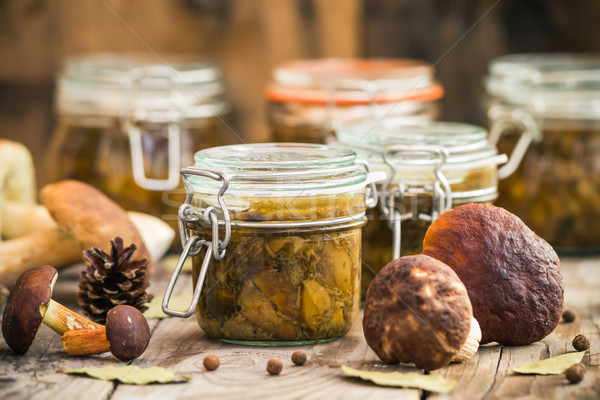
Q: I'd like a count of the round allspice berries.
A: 6